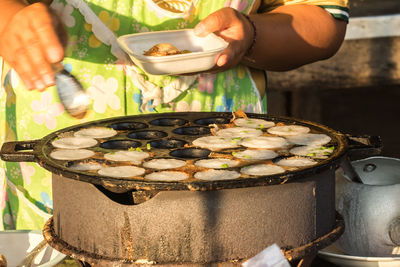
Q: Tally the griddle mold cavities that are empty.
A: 8